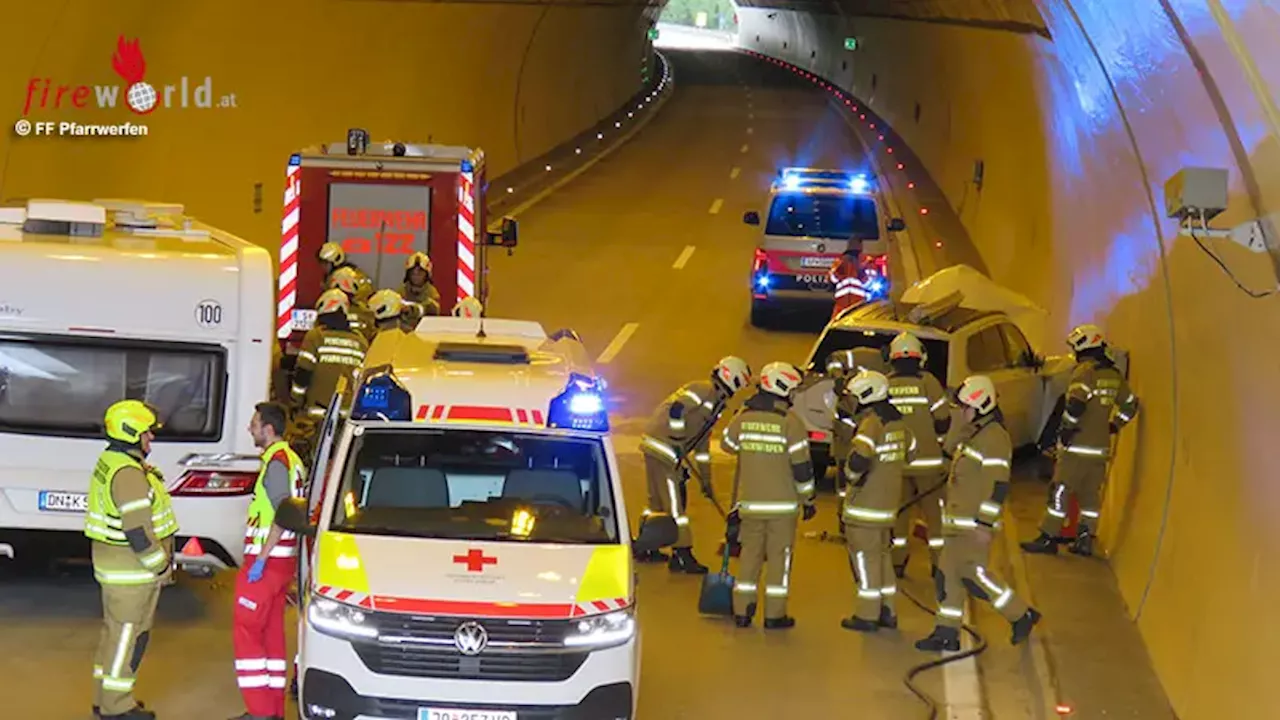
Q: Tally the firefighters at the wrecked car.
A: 7